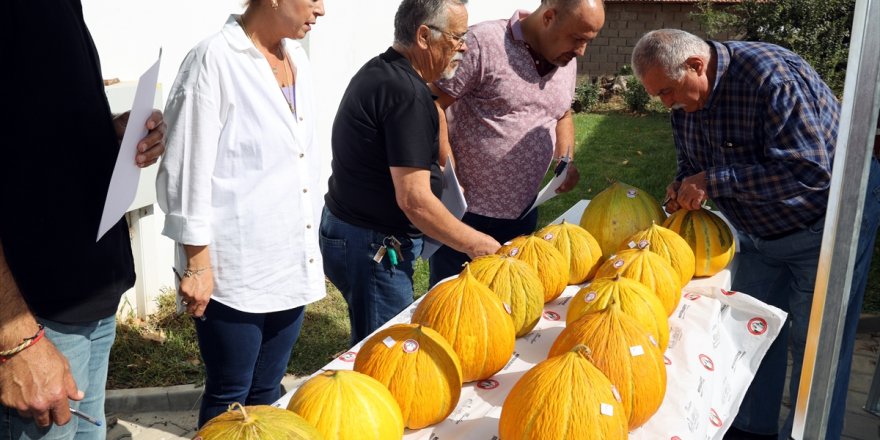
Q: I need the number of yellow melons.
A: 14